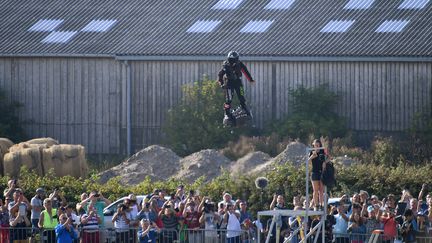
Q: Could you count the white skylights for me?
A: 11